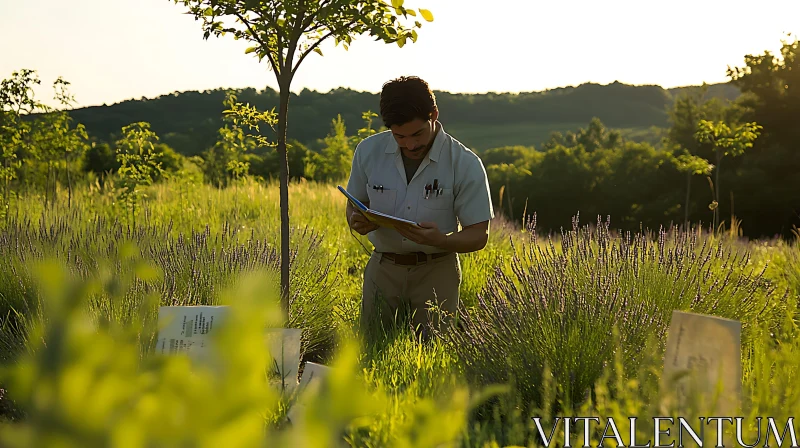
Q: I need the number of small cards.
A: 4